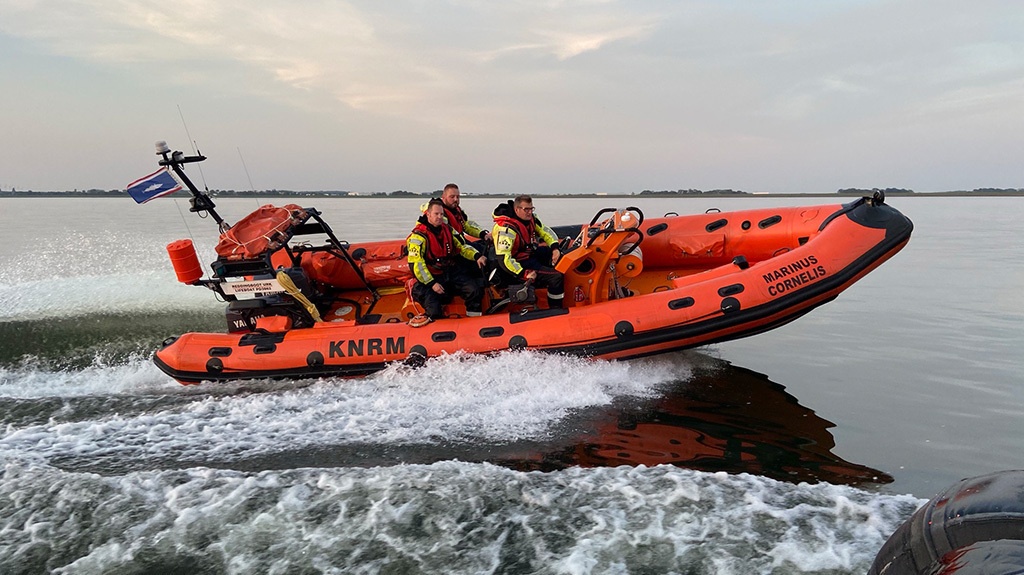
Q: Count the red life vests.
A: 3